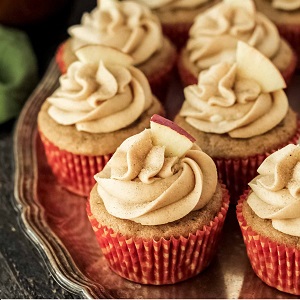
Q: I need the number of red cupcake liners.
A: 8